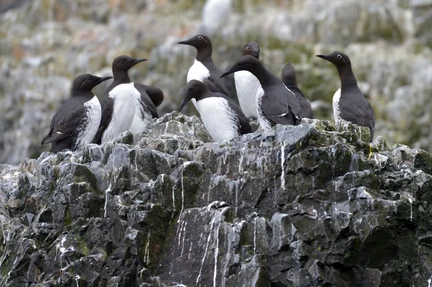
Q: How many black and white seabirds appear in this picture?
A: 9